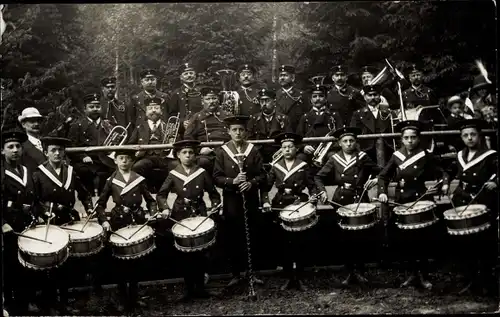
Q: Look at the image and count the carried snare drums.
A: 8